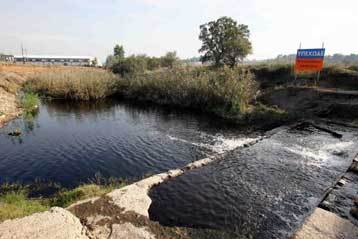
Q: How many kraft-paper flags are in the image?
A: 0